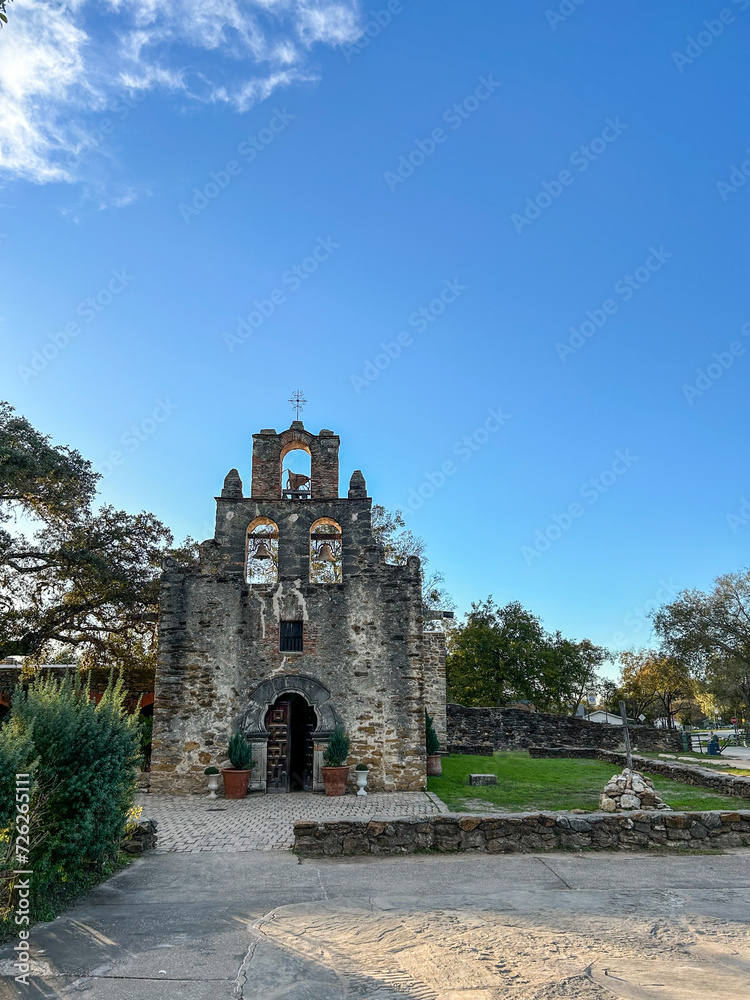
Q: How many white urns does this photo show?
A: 2